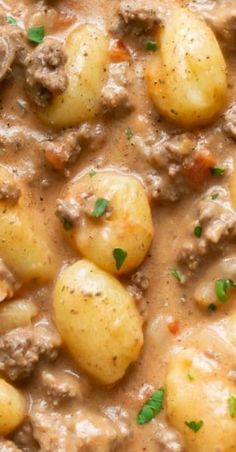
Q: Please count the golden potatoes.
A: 7